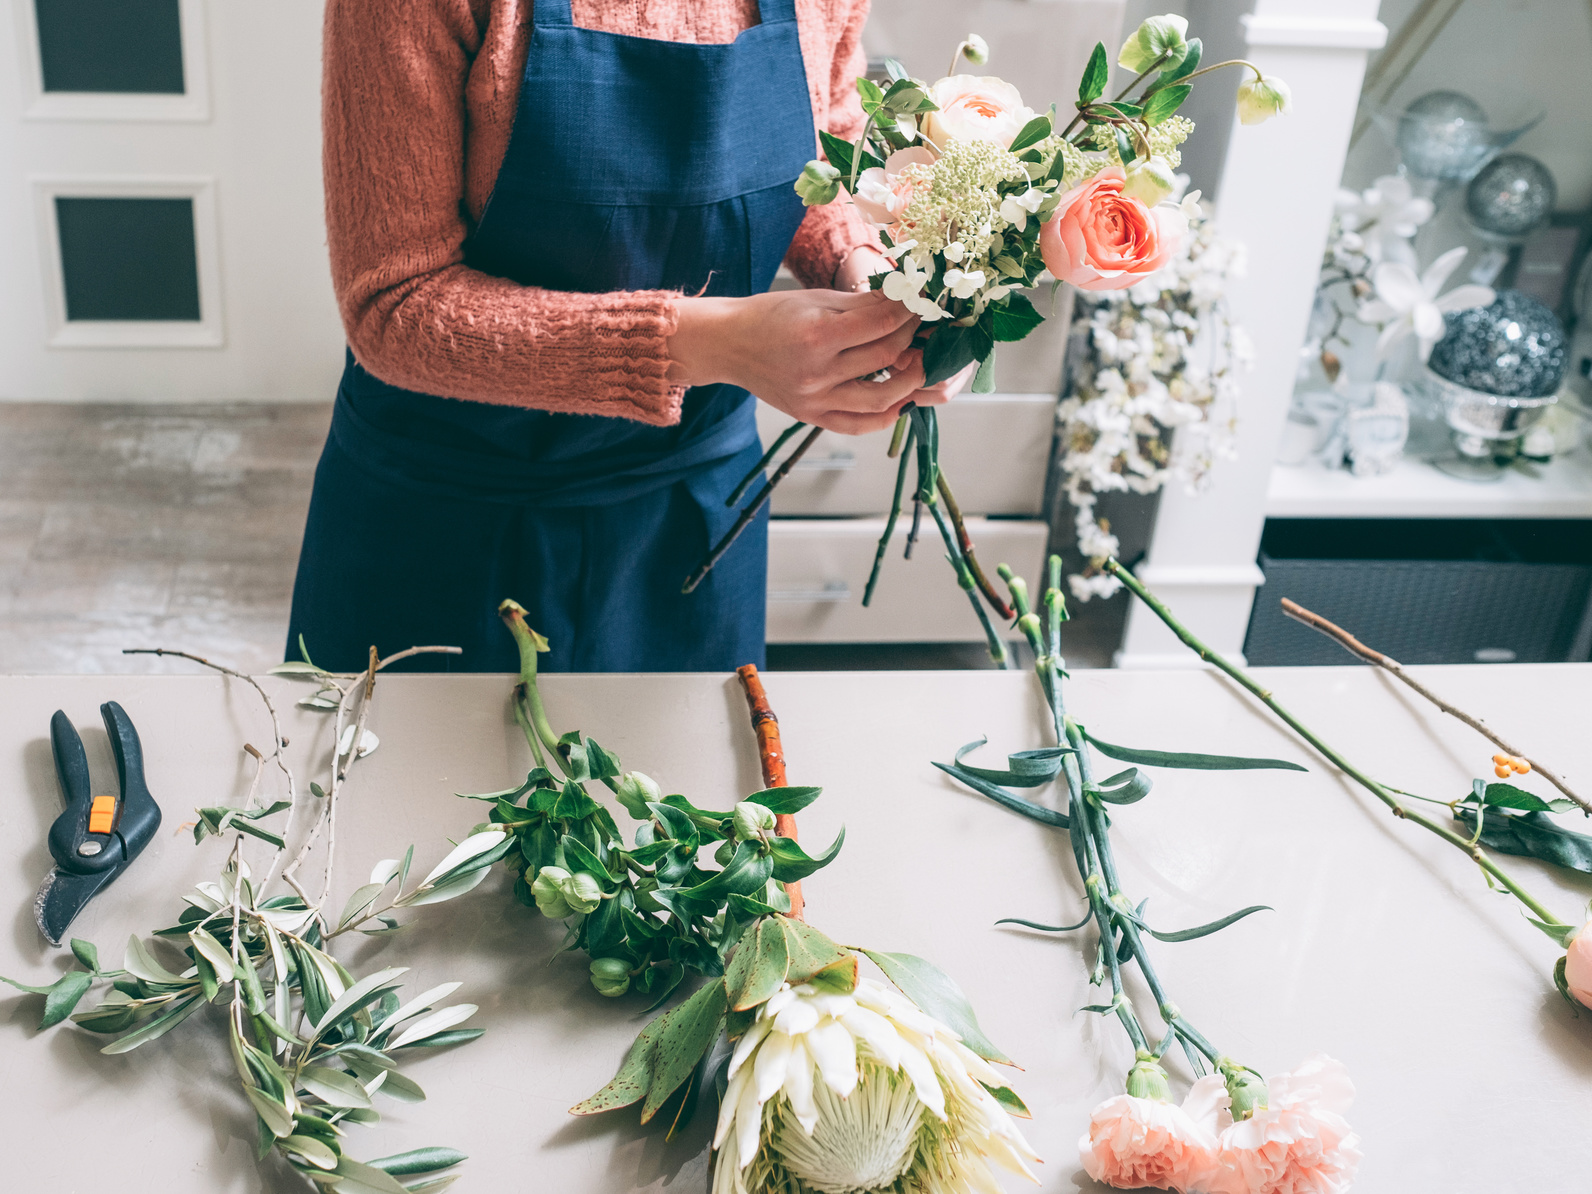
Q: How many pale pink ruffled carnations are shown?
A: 2